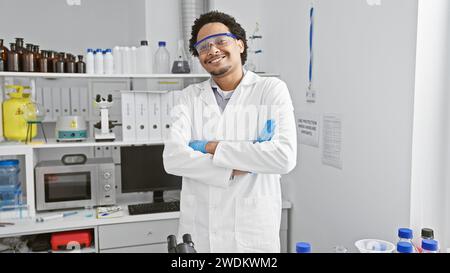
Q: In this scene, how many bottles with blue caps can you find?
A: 8